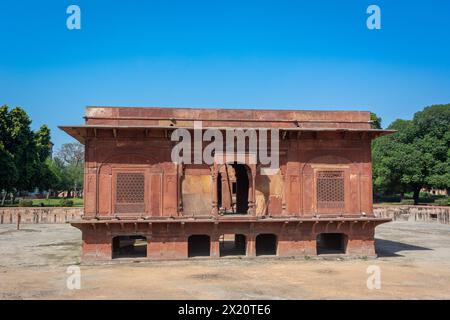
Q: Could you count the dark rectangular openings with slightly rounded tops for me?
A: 5